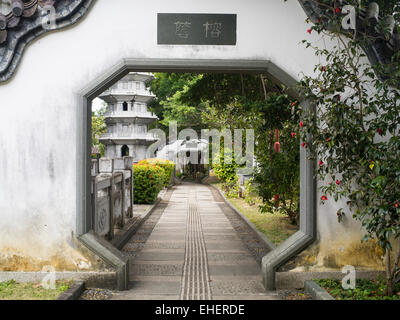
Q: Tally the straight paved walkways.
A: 1